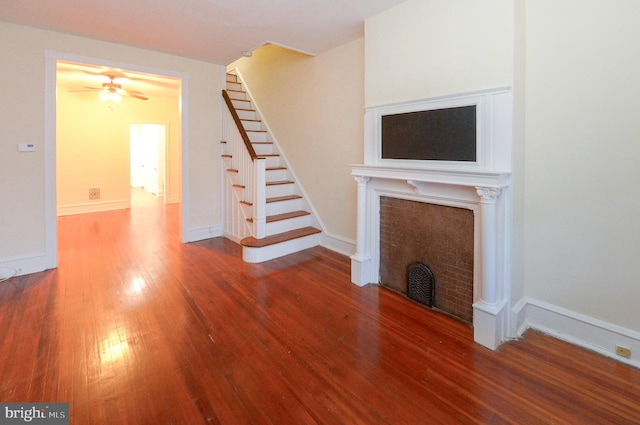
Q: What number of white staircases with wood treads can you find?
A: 1